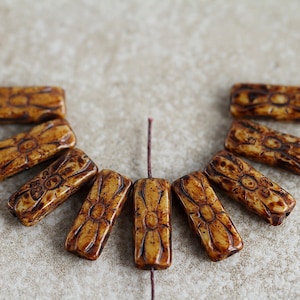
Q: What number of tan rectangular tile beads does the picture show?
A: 9